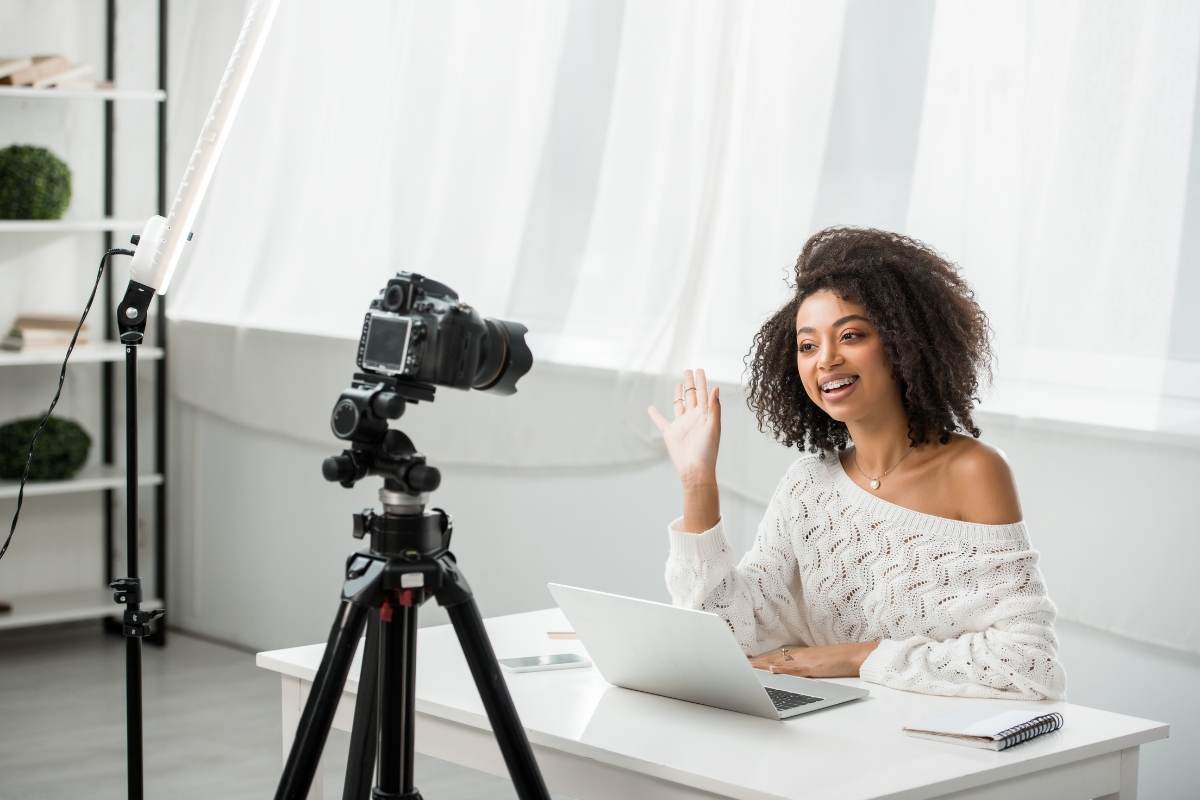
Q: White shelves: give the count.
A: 5